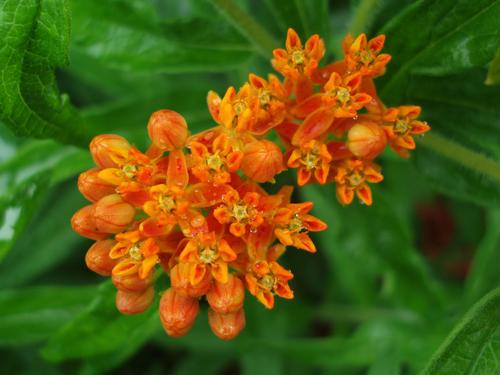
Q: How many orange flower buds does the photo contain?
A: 14